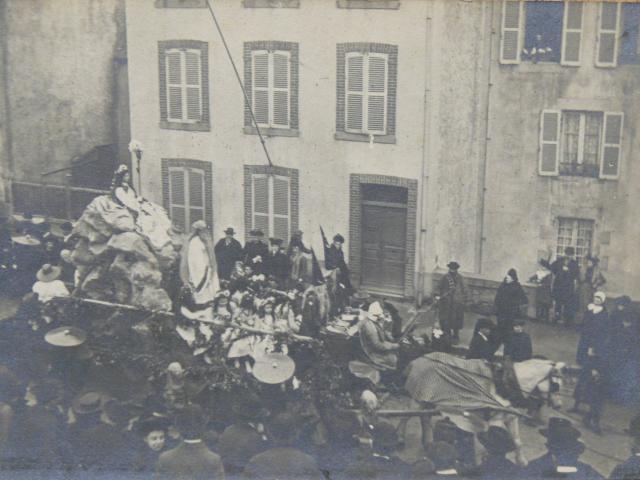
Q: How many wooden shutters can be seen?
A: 15